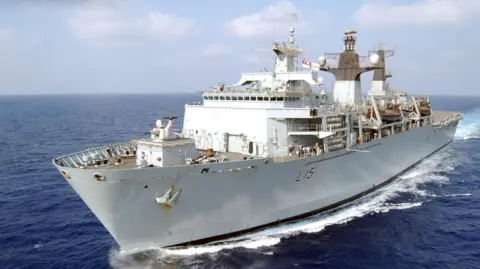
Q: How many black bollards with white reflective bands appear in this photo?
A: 0